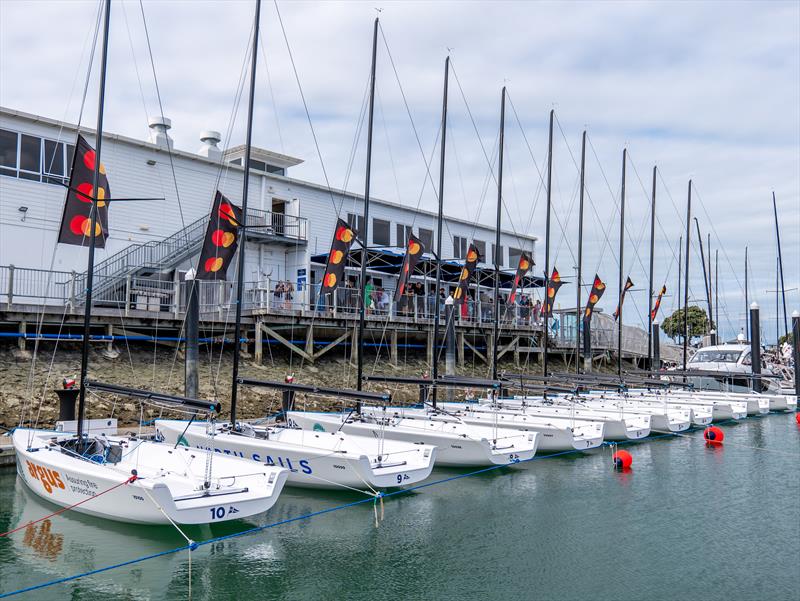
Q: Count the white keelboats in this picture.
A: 10